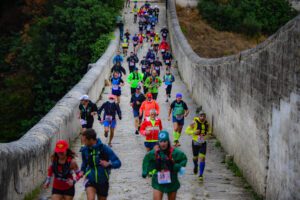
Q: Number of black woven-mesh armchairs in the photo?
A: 0